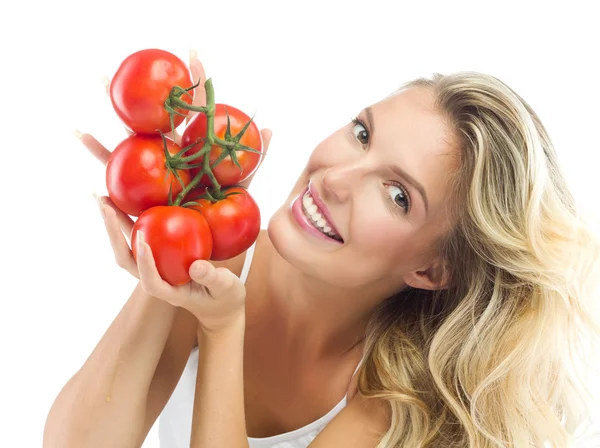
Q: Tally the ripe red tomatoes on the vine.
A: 5